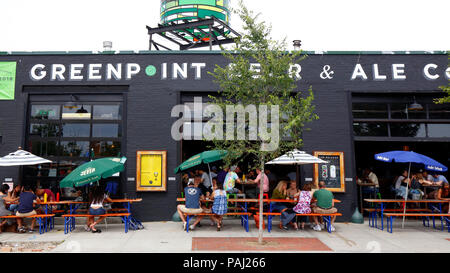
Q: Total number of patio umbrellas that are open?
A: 5